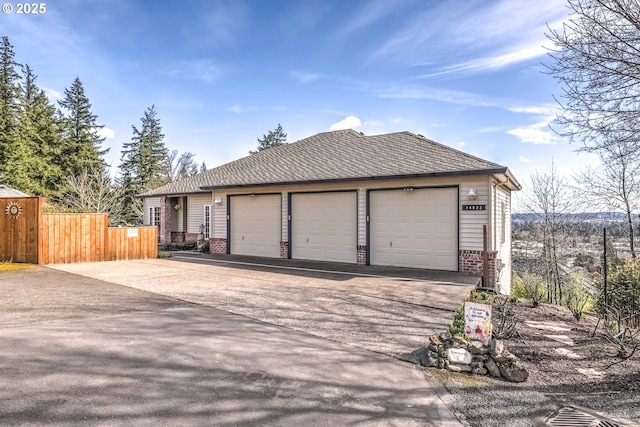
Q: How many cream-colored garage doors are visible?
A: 3